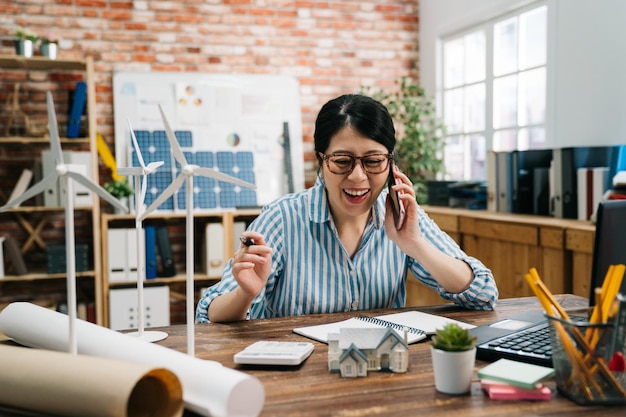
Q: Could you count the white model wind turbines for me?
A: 3